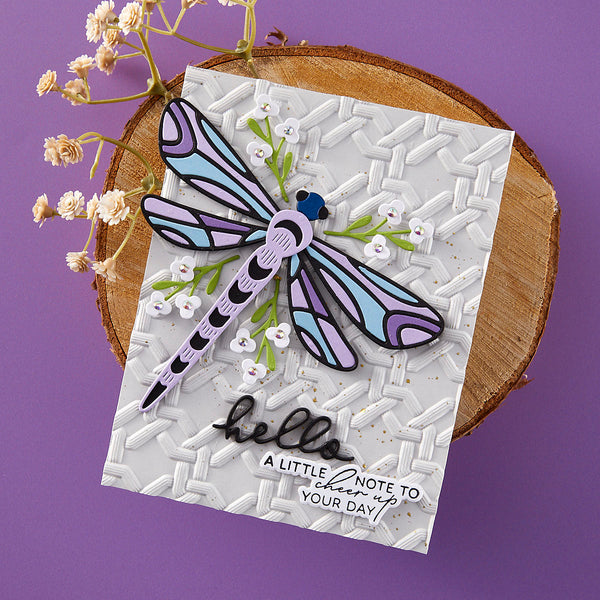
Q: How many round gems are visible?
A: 12